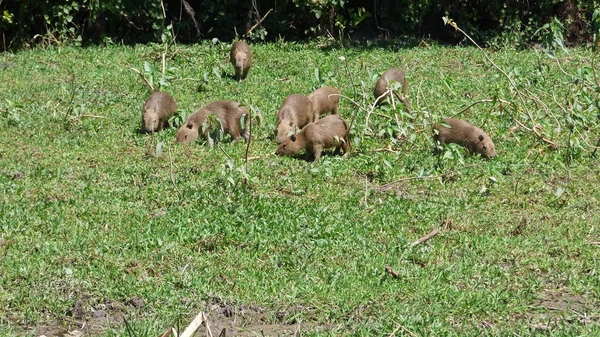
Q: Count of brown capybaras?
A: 8